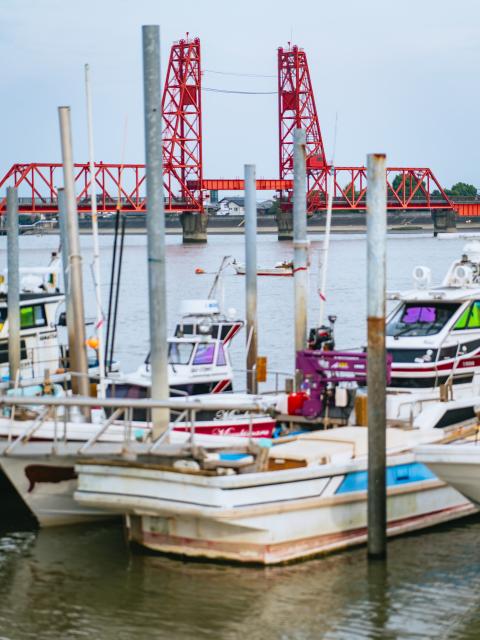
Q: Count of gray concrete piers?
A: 3